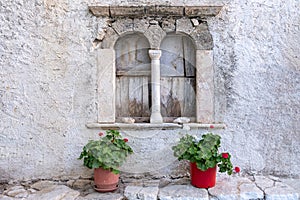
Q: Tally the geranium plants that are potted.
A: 2